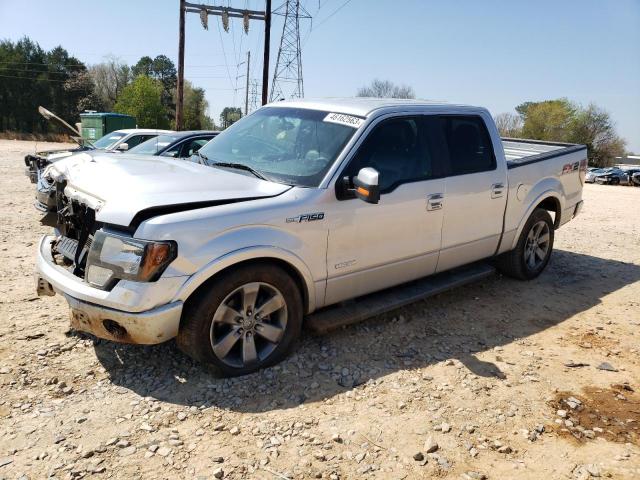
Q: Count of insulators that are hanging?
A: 3